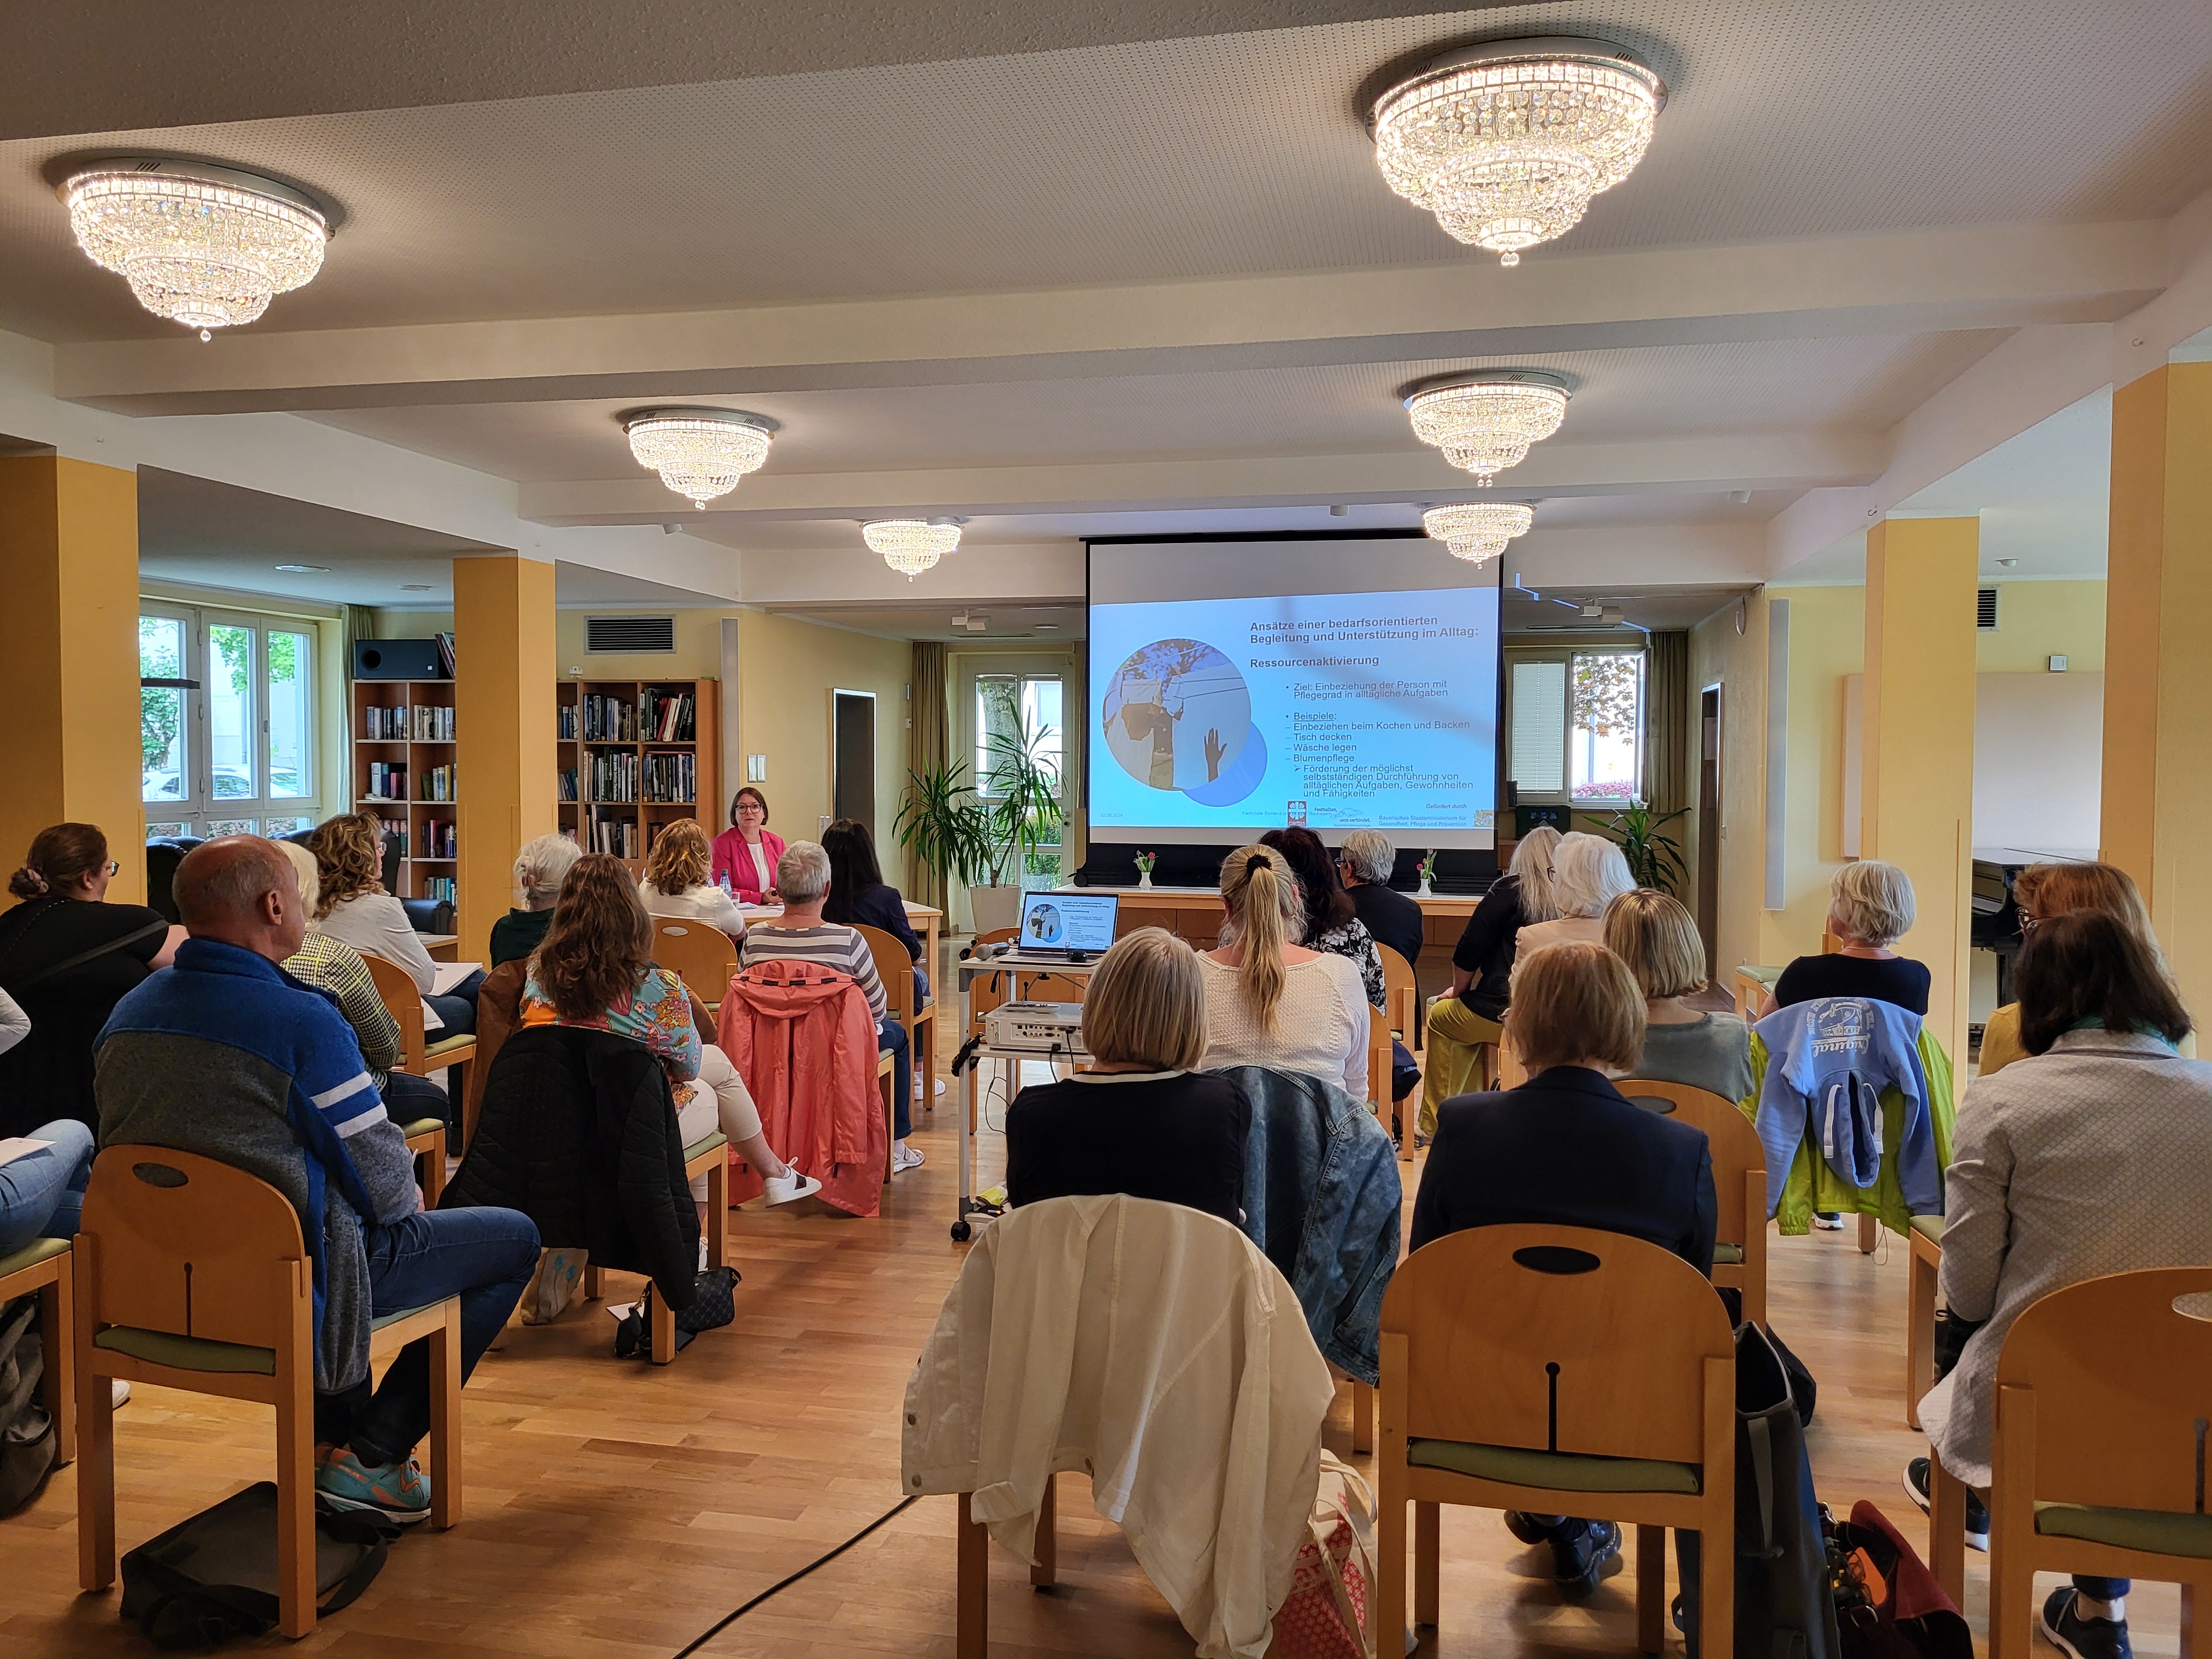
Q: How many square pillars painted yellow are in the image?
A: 4